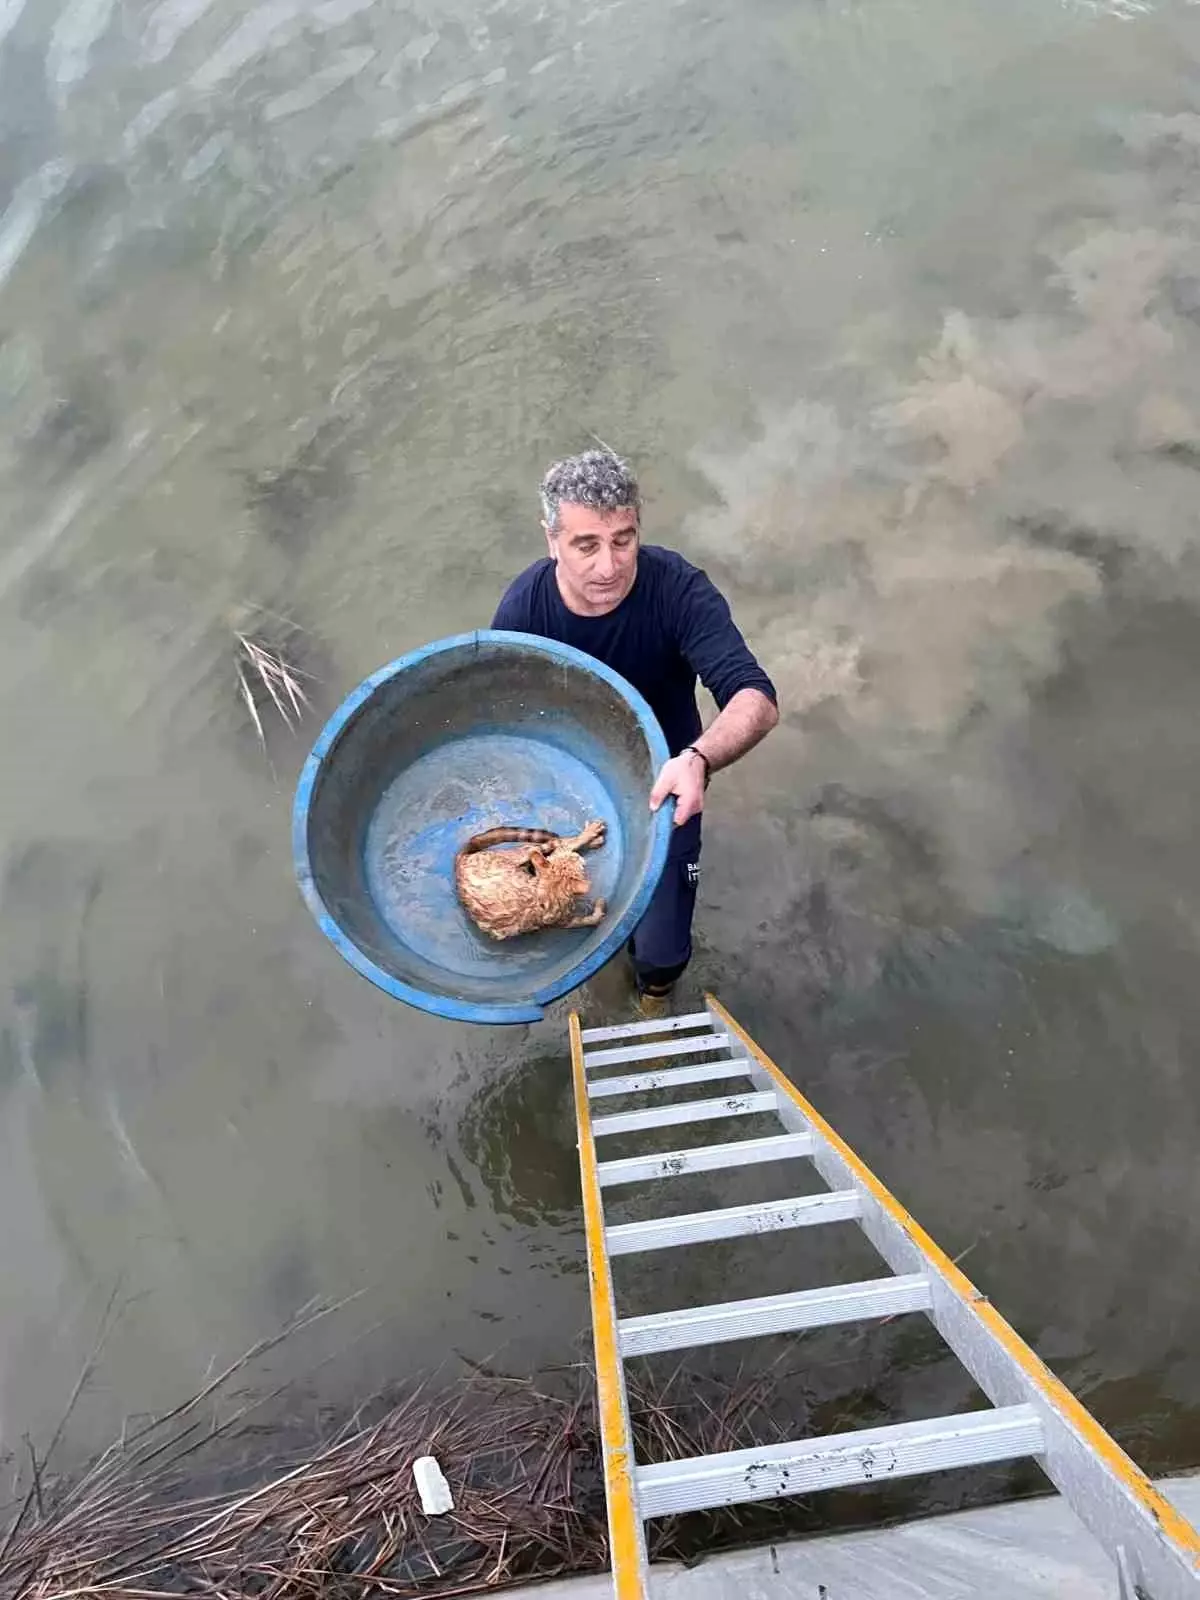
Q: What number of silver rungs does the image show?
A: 8